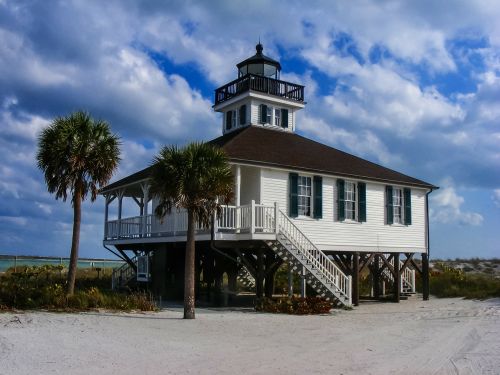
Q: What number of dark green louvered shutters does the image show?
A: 10